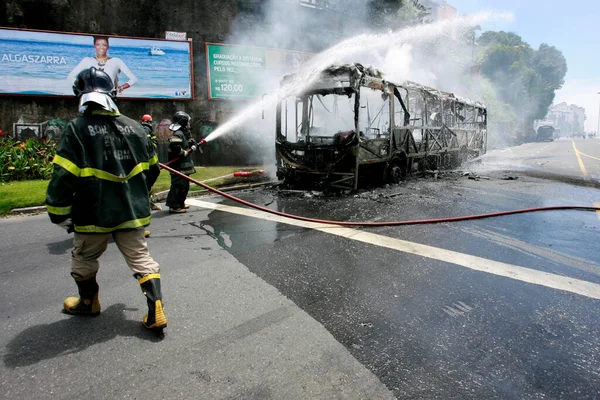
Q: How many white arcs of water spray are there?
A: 1